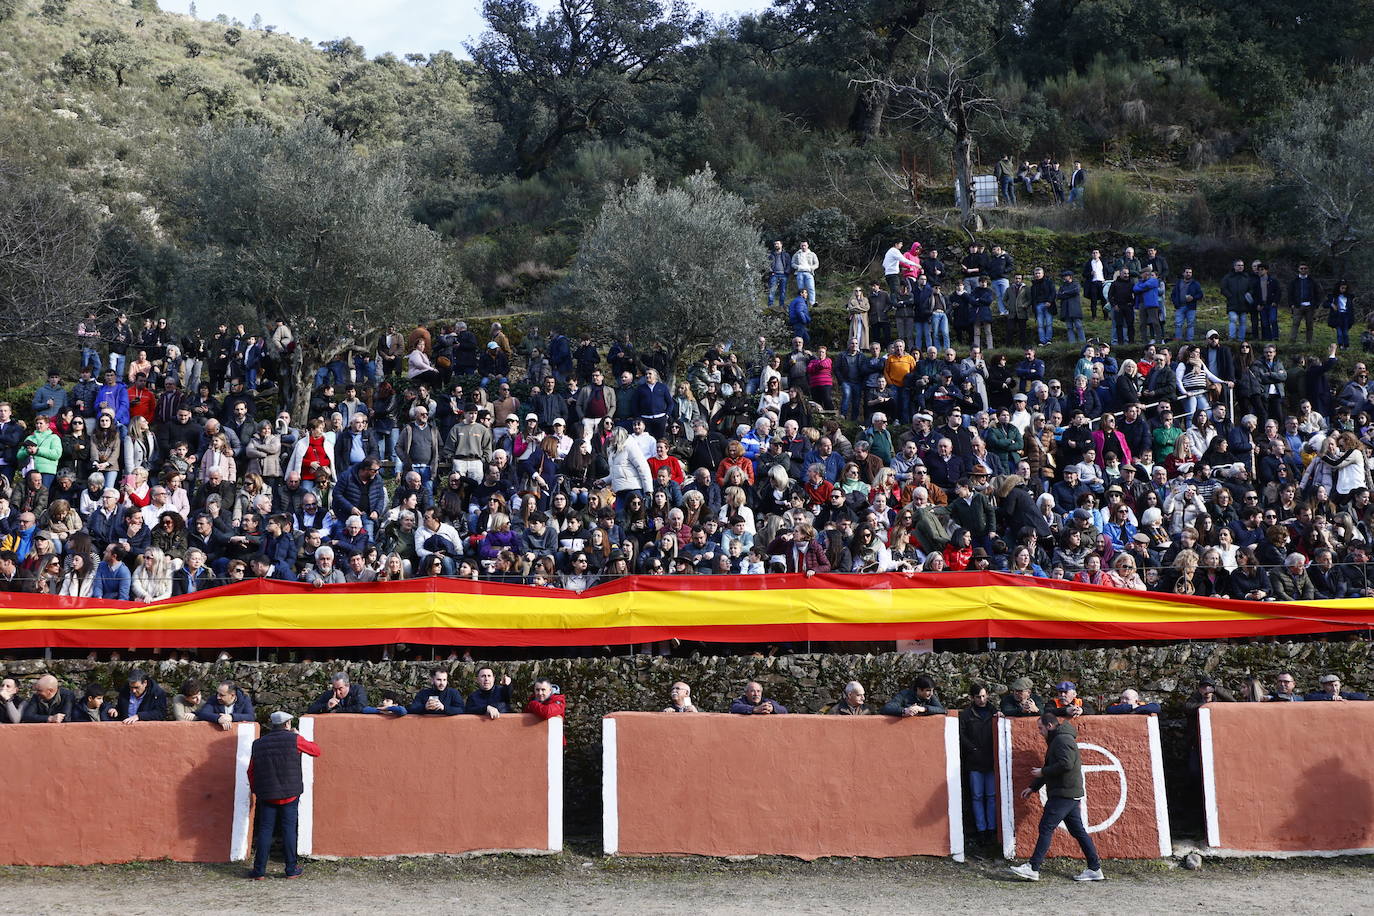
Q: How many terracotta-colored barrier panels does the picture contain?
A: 5